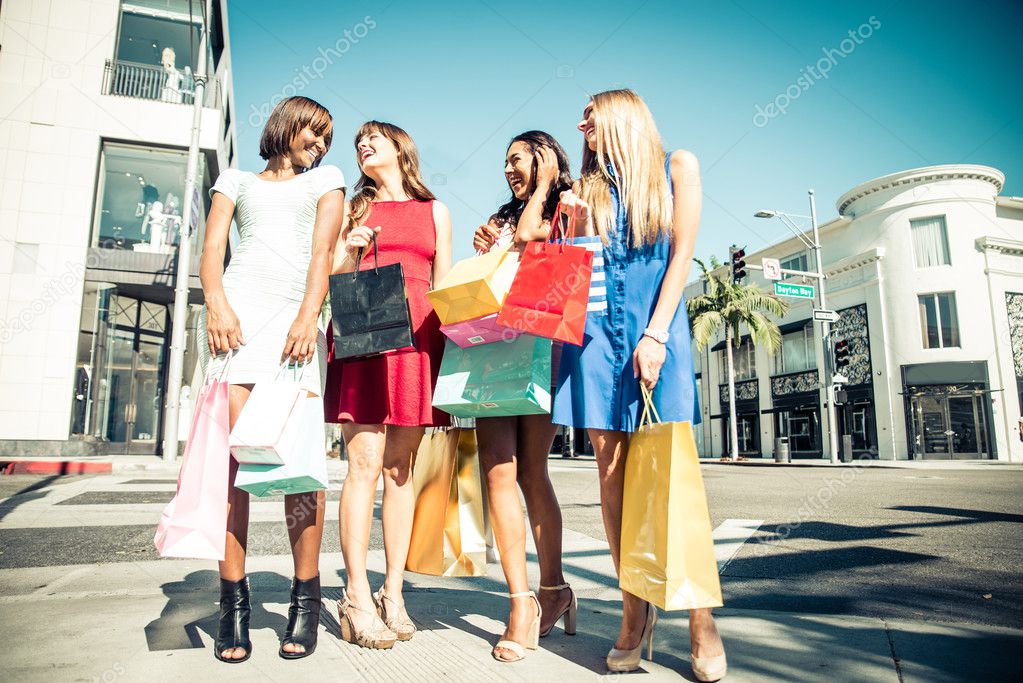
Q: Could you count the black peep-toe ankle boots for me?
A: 2